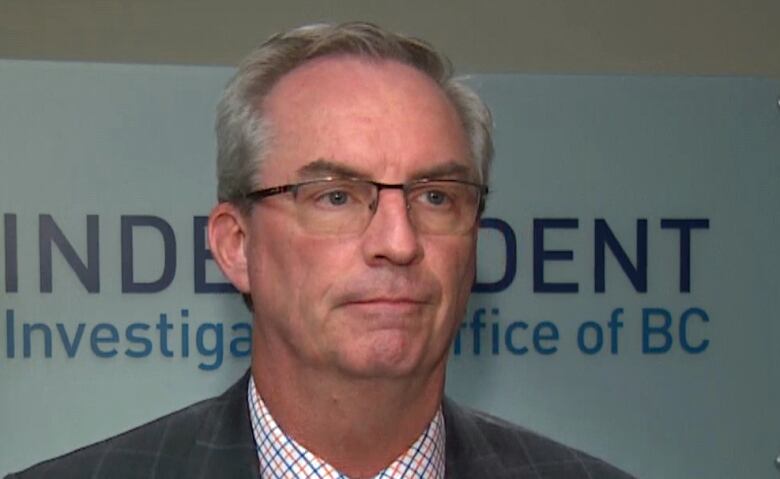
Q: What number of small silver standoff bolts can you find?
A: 2